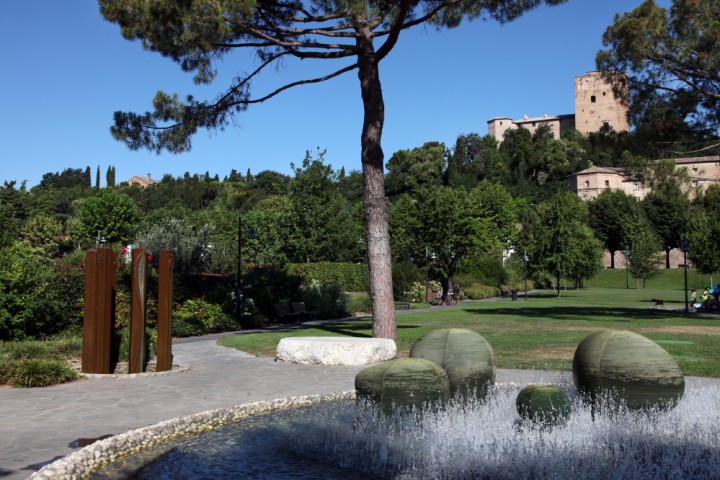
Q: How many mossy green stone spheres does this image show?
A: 4